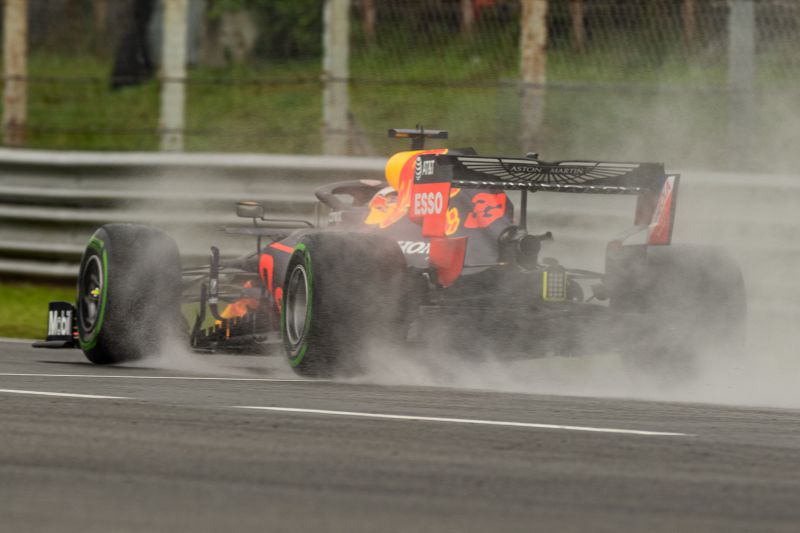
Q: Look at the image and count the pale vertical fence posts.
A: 5